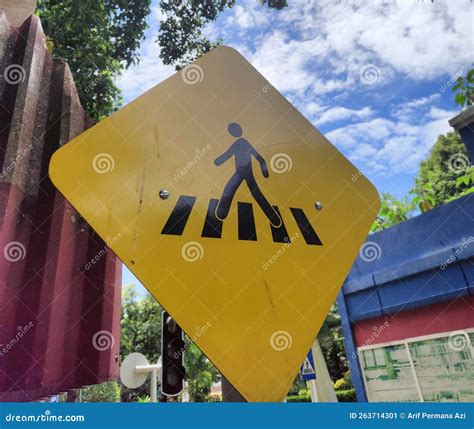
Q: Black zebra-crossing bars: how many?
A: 5